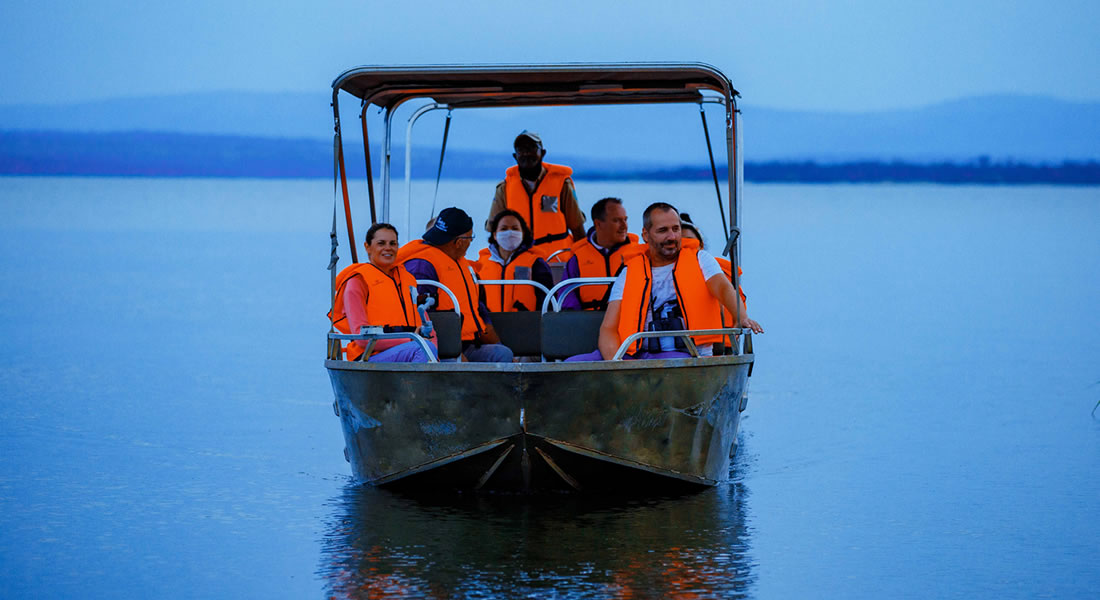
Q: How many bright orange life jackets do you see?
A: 7